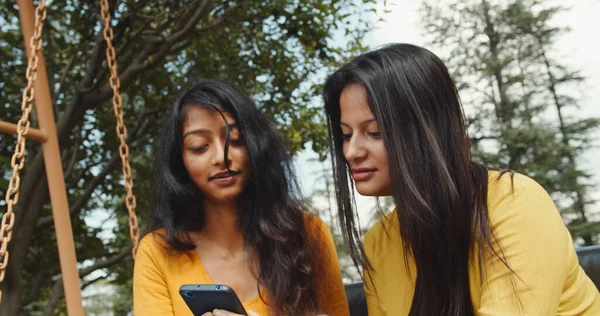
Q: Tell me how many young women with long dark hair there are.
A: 2